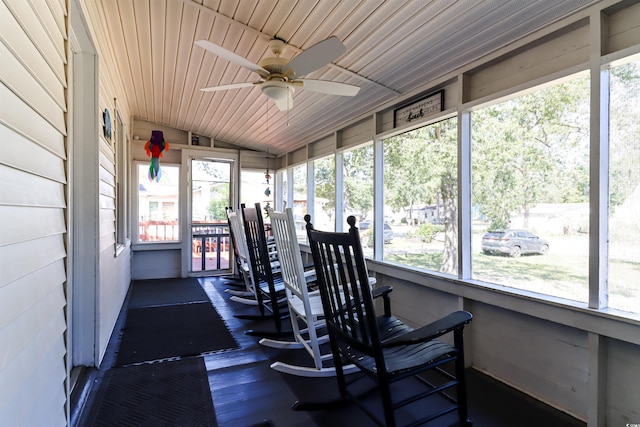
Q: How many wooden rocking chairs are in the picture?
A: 5